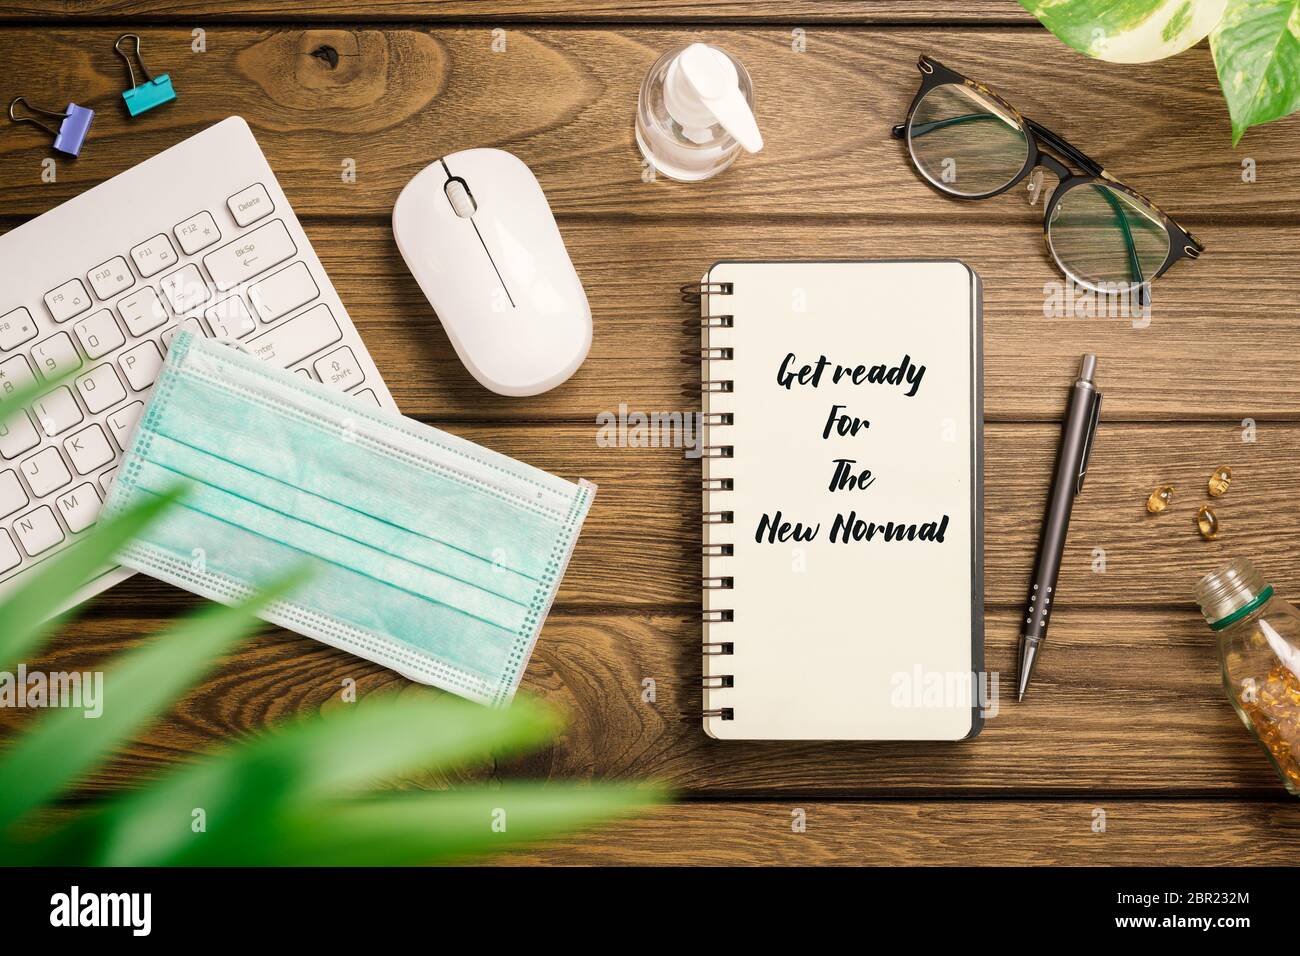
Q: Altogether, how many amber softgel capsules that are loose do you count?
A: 3